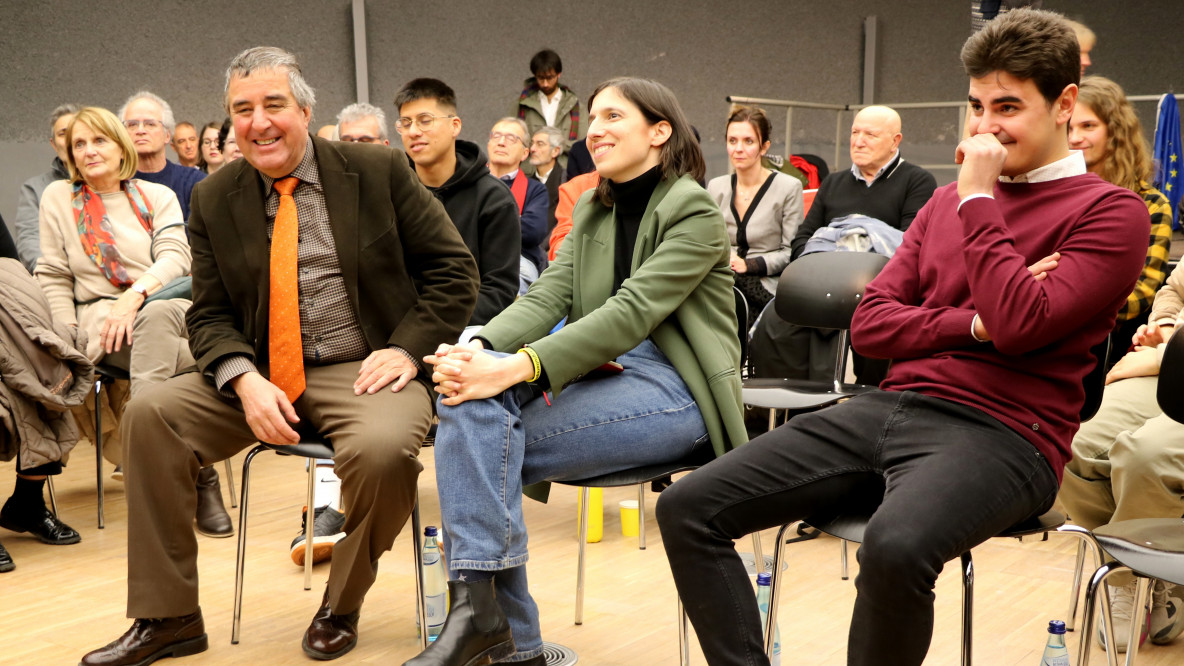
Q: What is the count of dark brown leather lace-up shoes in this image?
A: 2